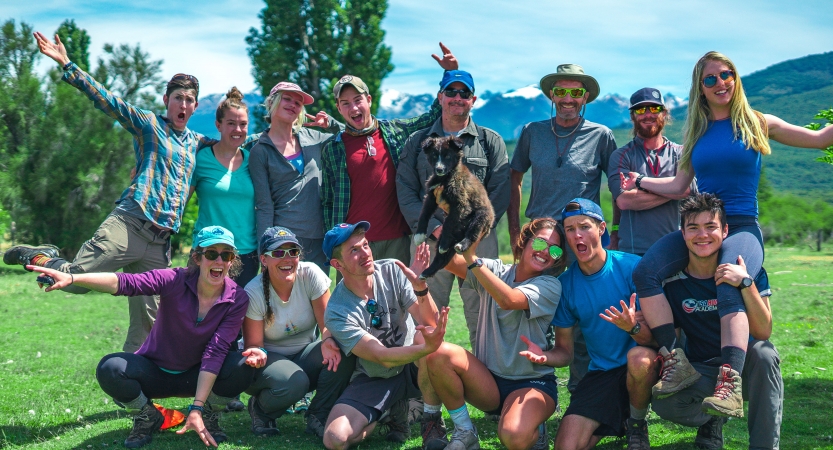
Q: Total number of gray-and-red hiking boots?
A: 2